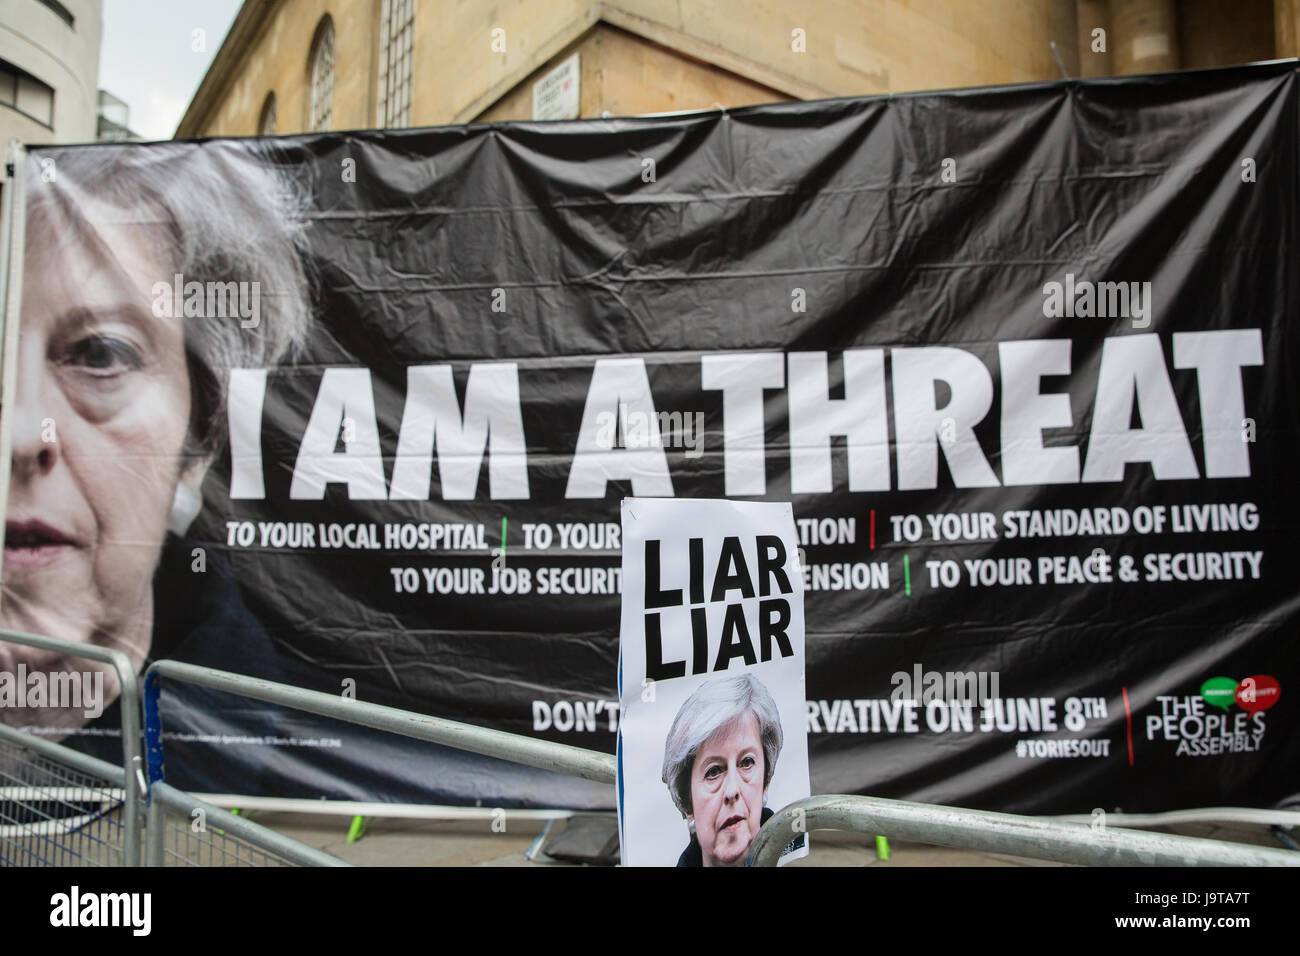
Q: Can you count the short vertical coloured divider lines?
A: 4